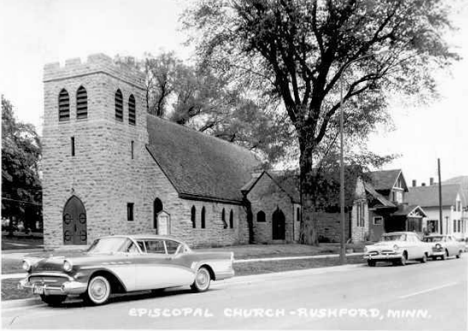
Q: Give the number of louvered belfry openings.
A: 4